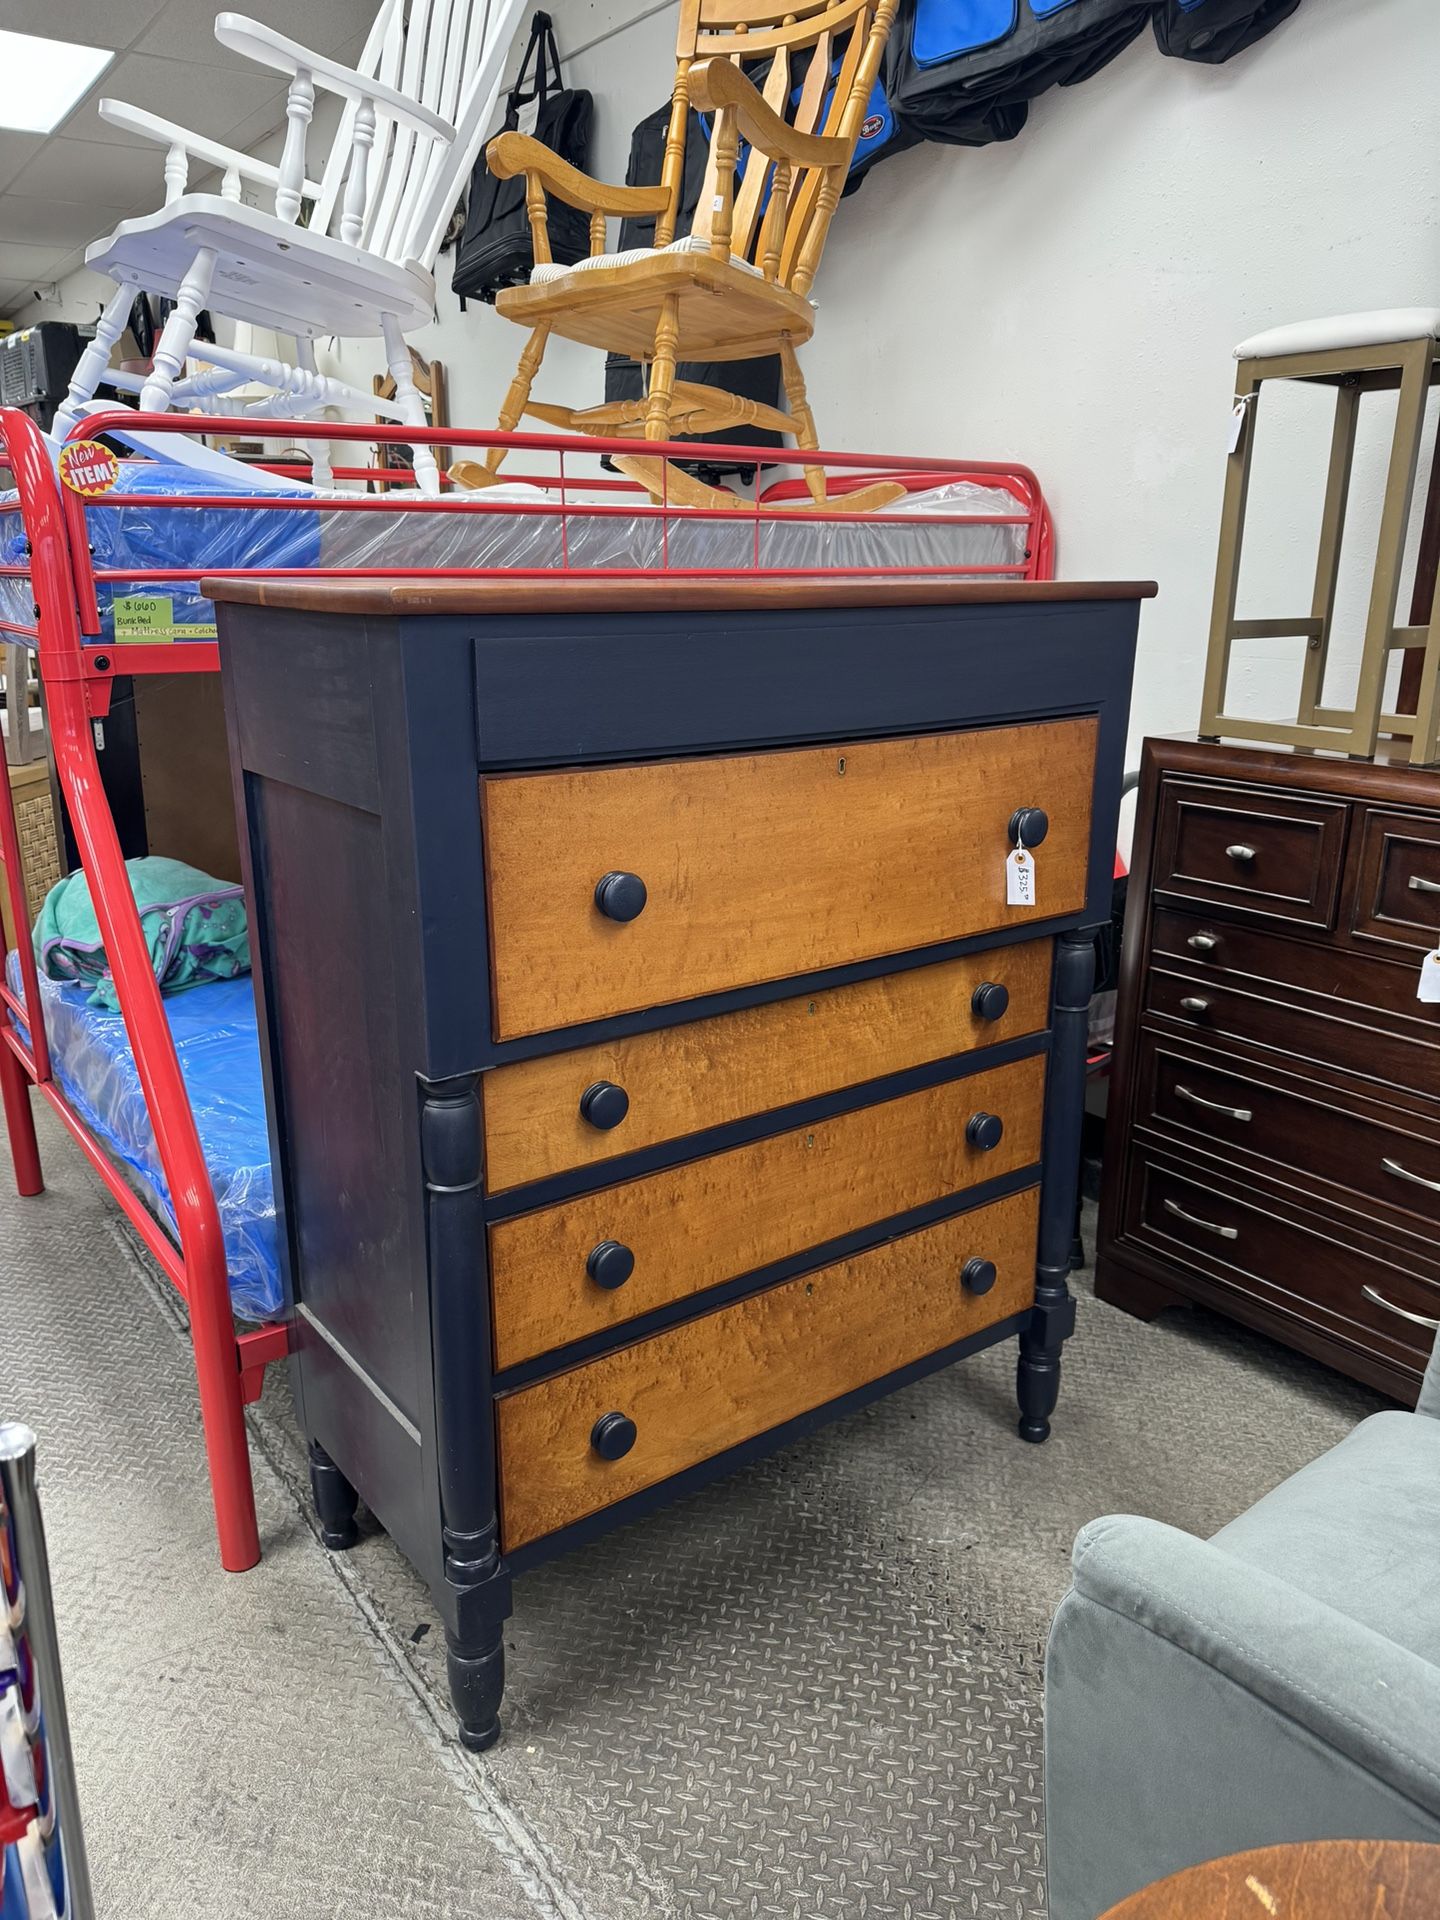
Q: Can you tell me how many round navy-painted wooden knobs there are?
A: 8